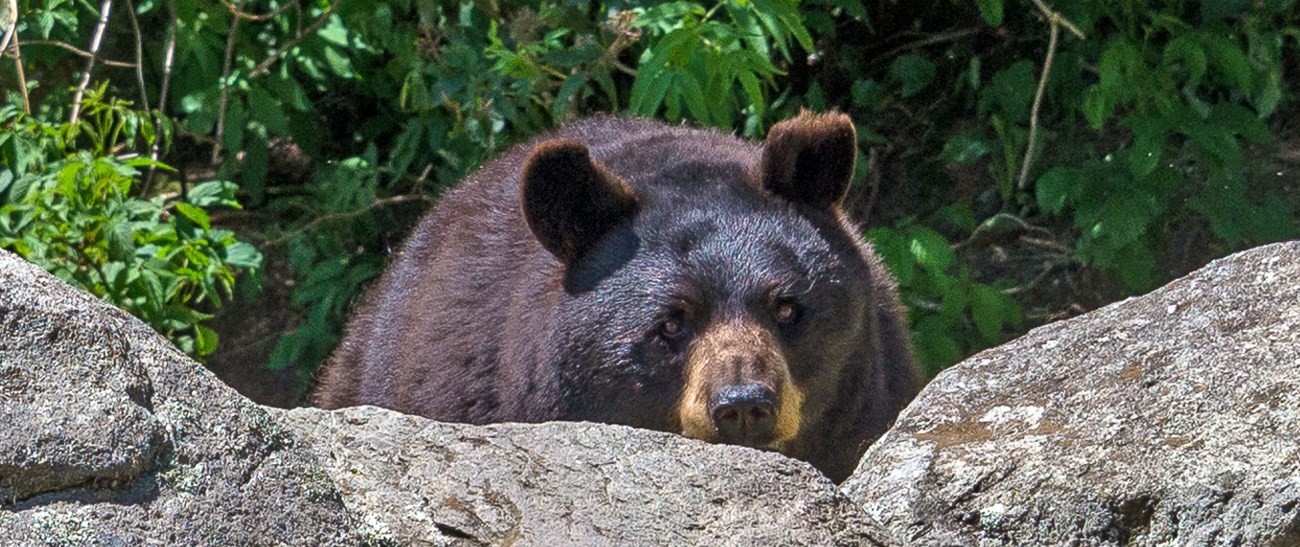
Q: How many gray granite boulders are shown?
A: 3